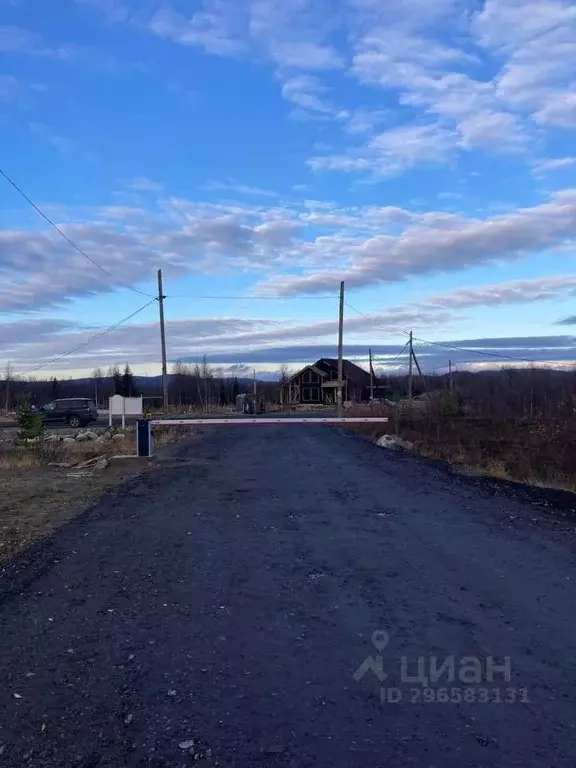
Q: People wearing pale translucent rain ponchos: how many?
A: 0